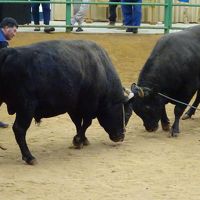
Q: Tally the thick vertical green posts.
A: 2